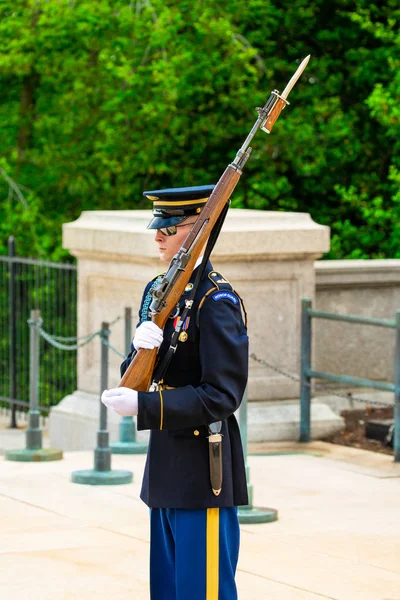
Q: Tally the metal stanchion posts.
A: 4